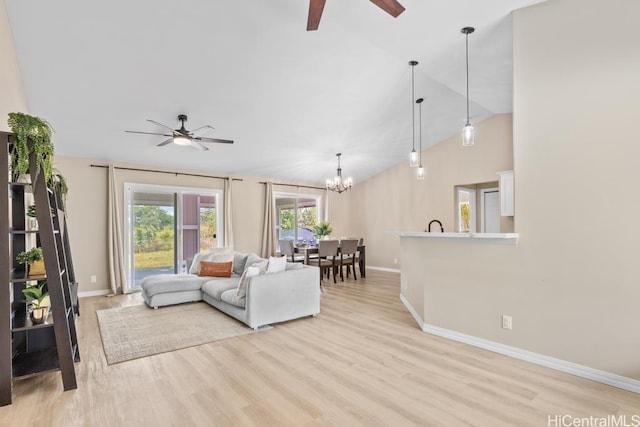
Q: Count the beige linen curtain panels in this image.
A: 4